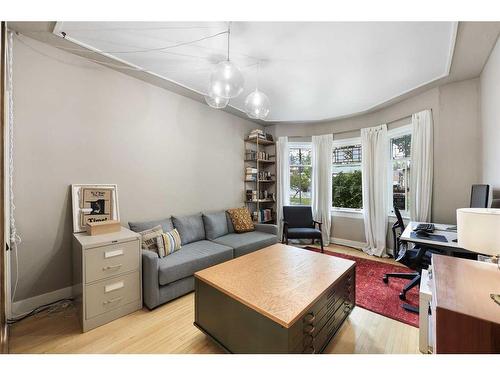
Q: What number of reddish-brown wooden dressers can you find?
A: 1